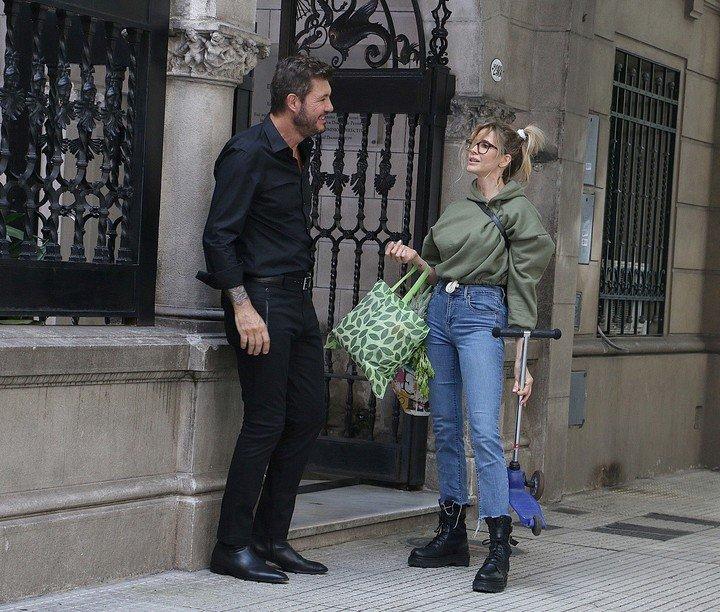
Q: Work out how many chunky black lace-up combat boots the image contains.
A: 2